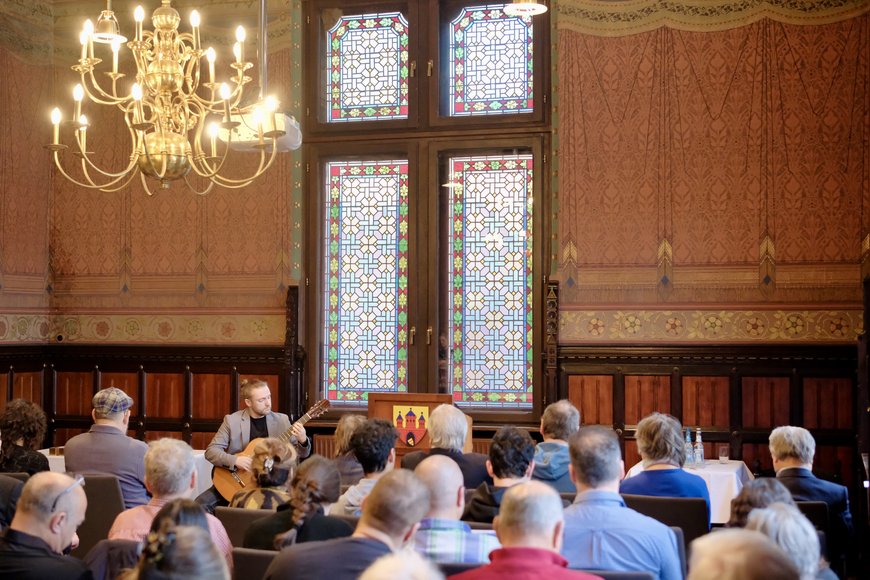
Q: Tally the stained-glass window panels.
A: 4